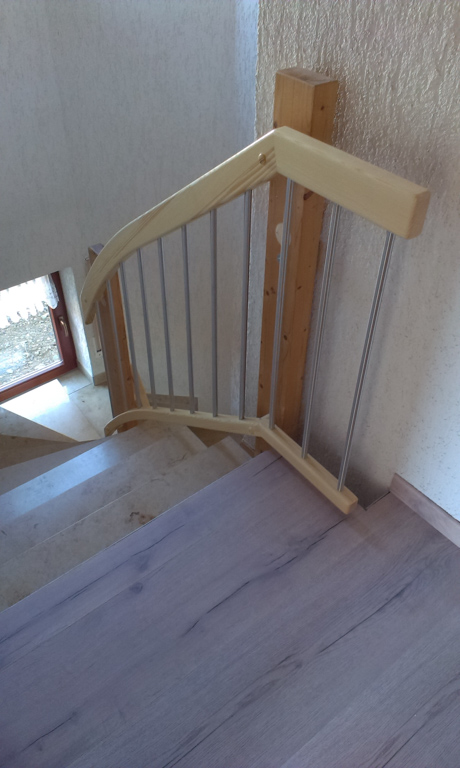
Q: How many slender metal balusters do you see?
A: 11